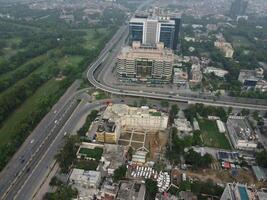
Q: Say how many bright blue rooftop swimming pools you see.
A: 1